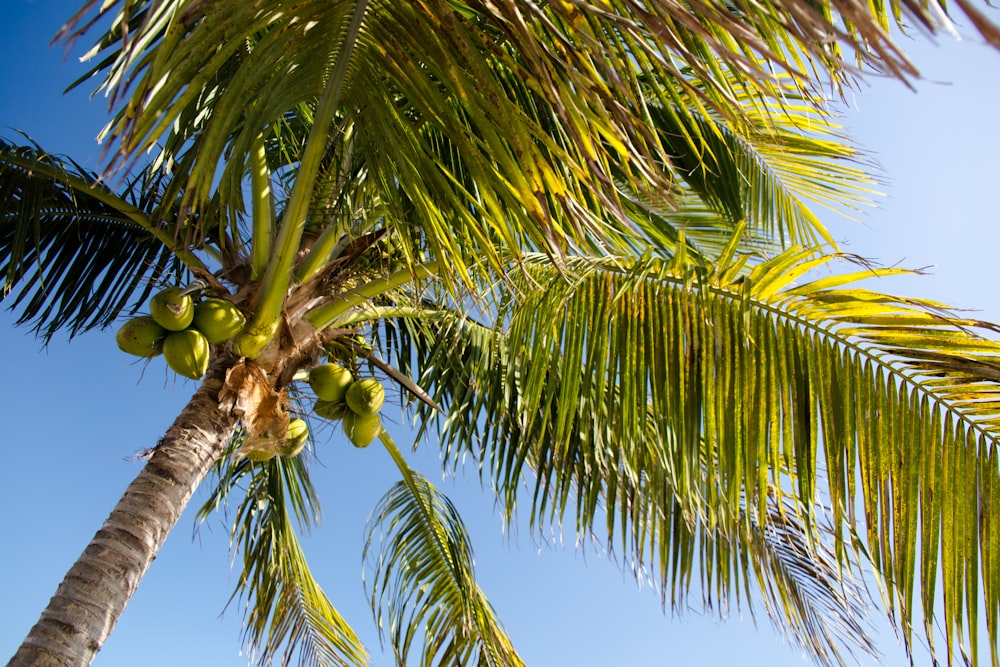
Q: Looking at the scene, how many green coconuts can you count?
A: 10